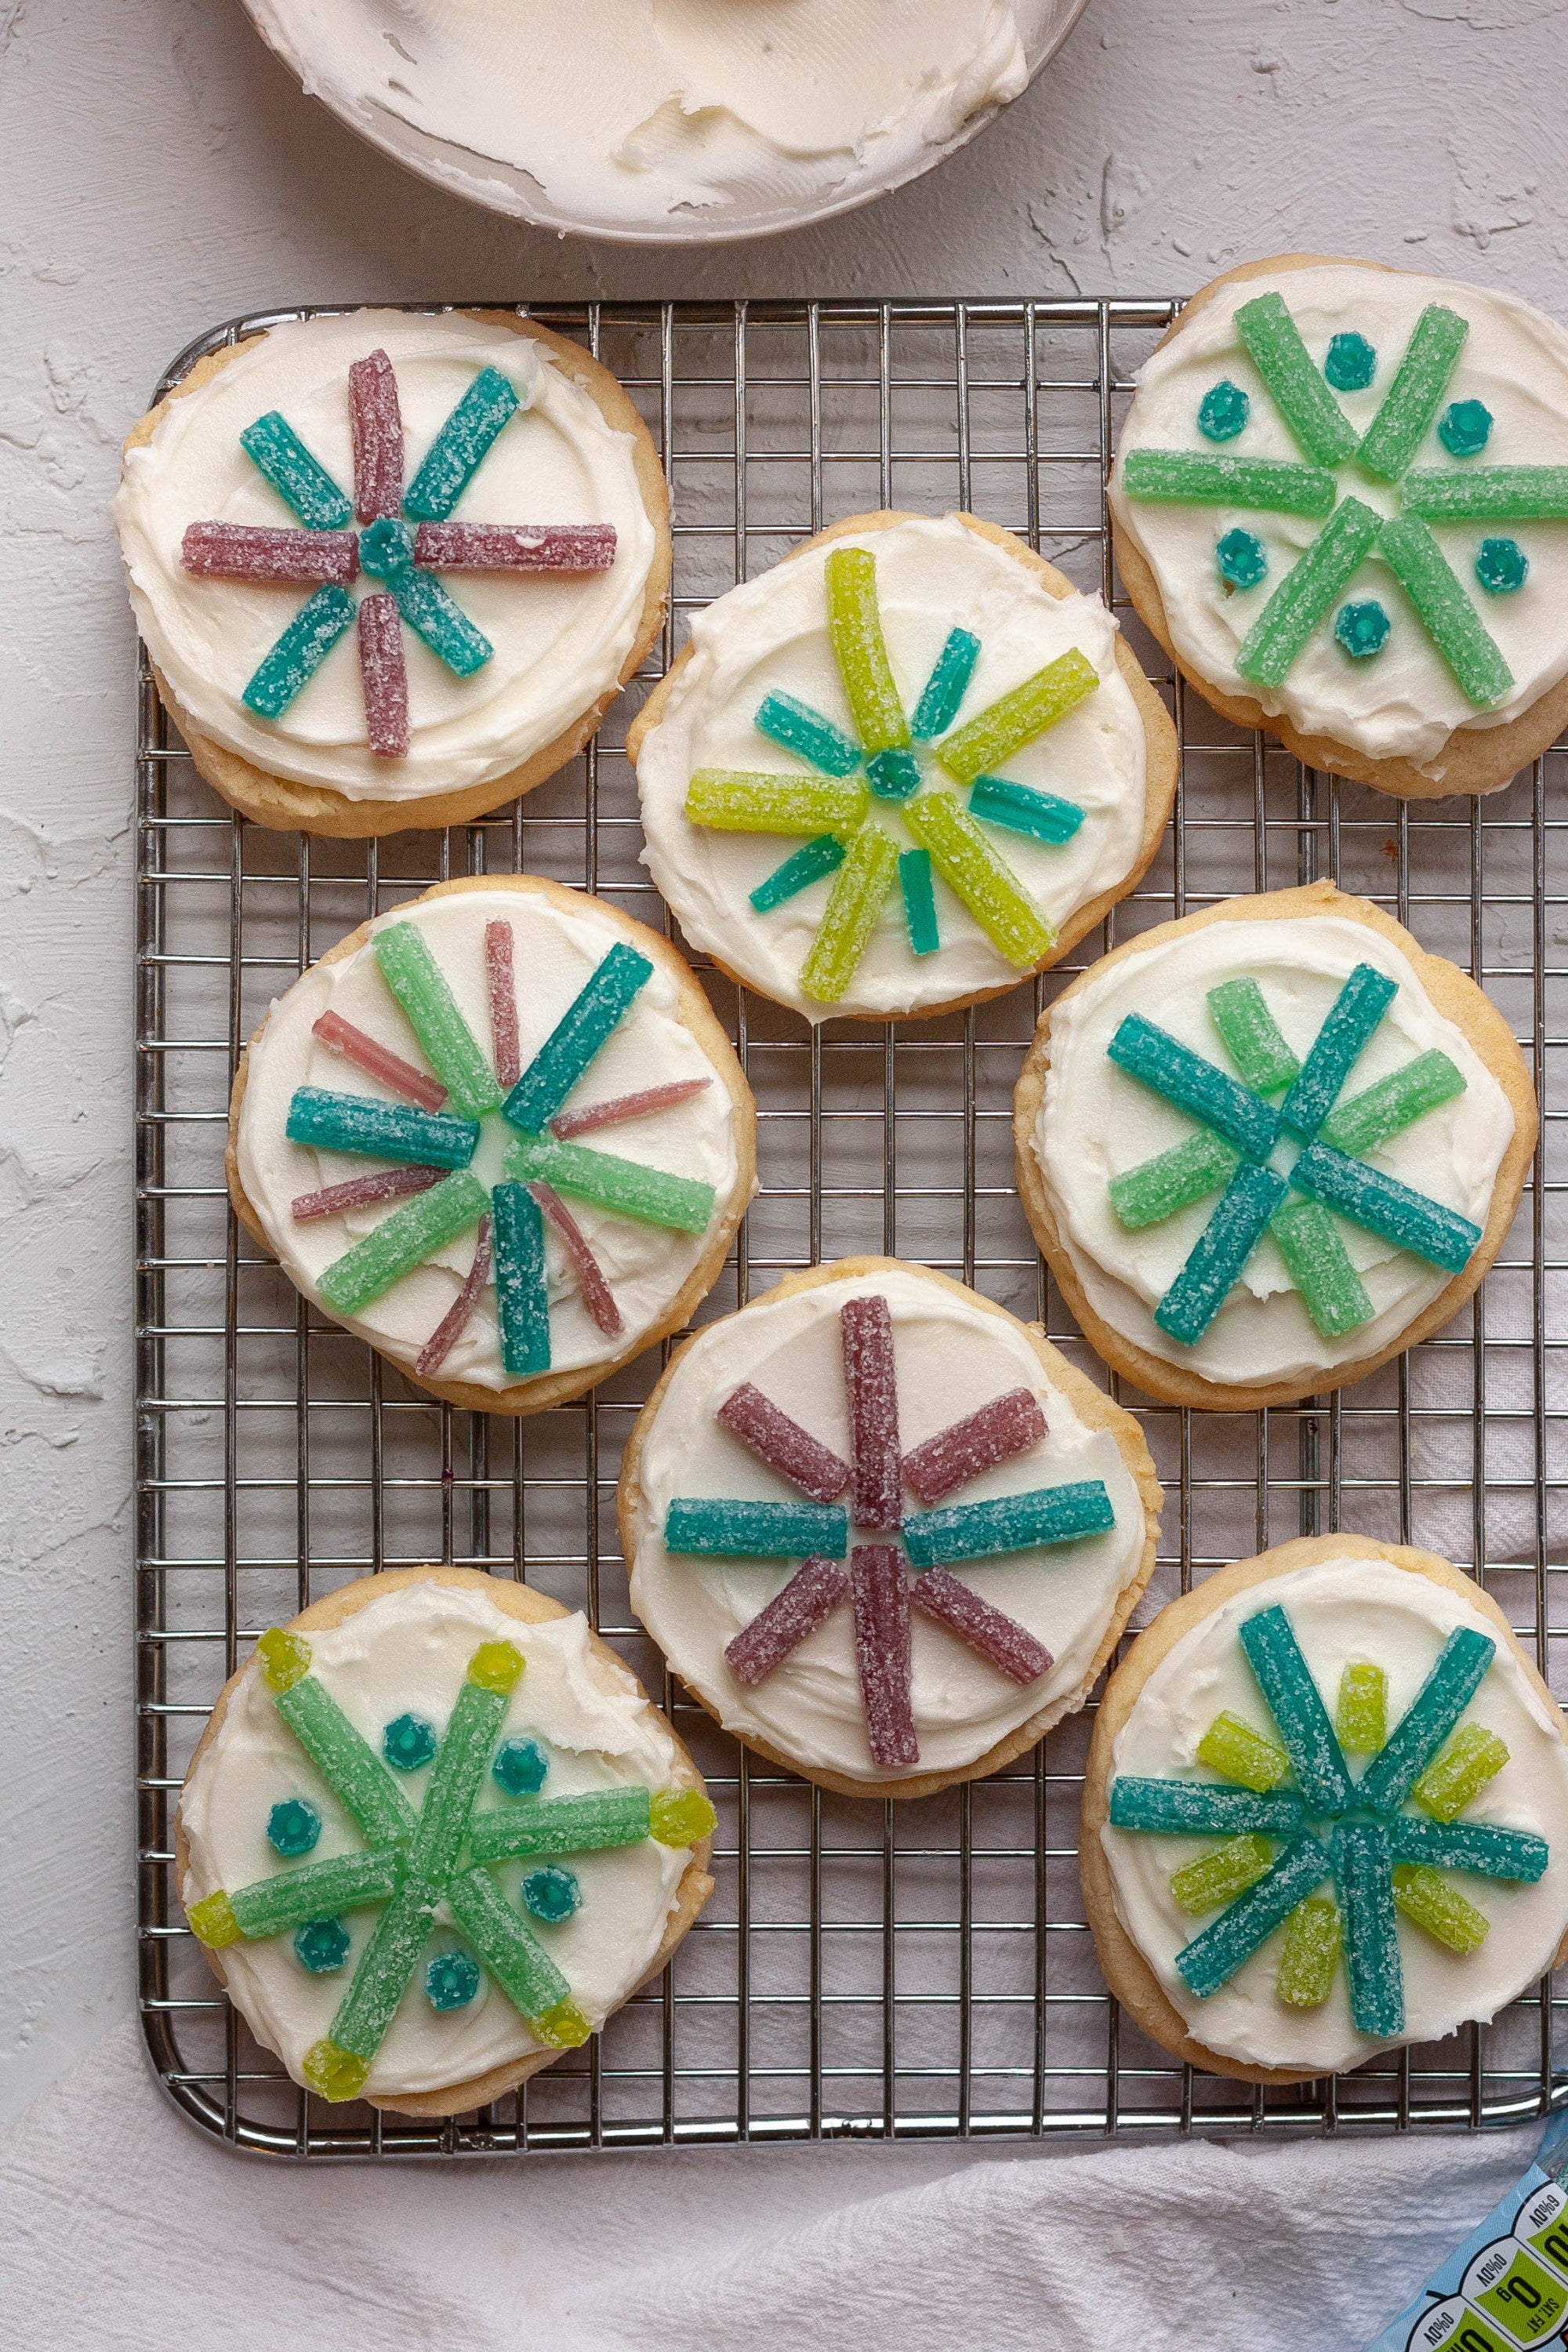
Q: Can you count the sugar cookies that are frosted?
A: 8